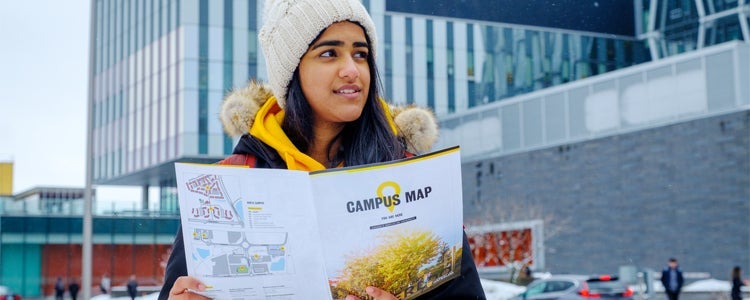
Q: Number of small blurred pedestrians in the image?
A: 6